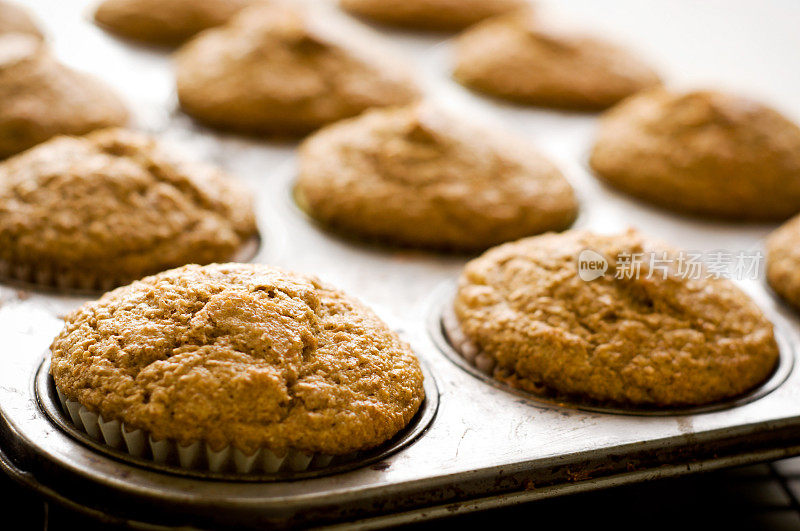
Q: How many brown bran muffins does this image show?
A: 12